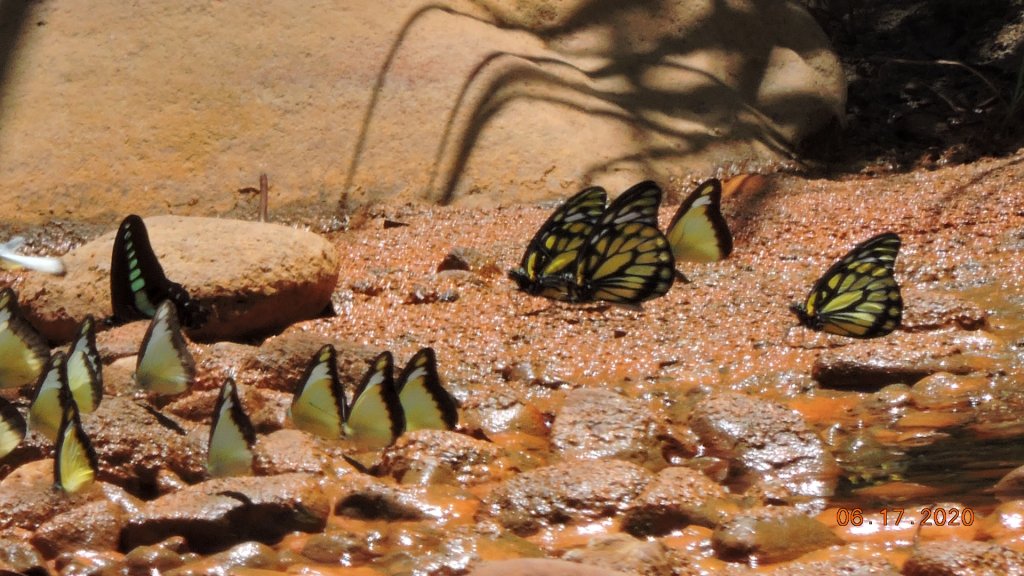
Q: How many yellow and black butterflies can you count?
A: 14